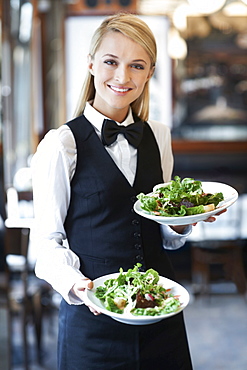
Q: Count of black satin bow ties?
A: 1